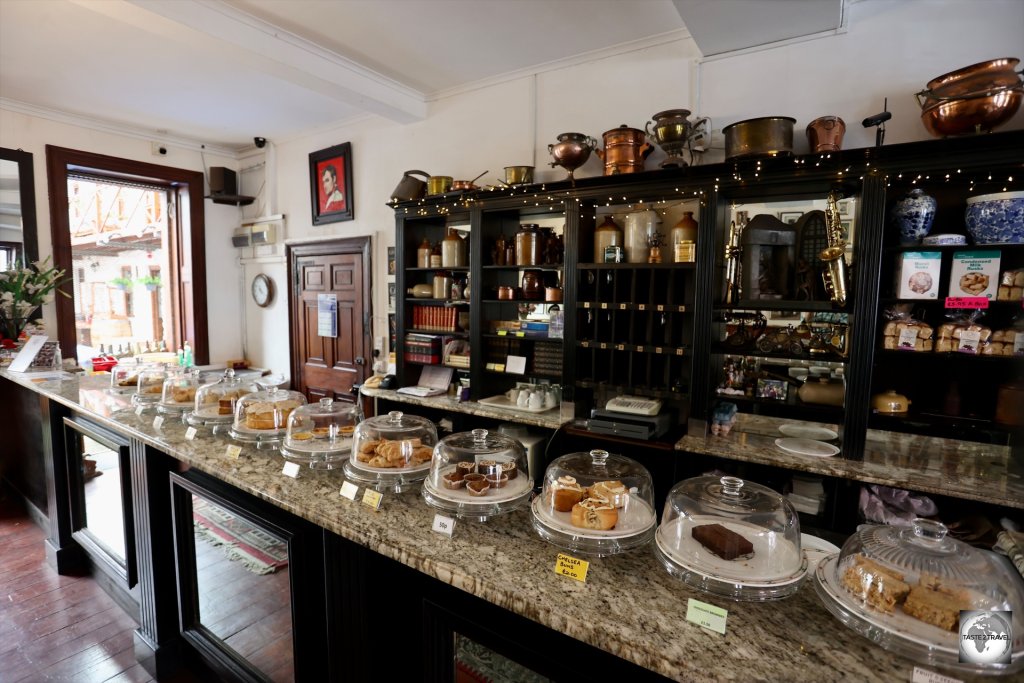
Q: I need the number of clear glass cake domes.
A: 11